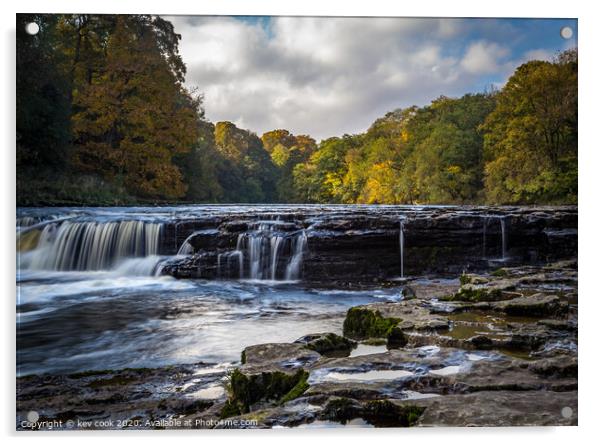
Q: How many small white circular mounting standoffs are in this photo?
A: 4